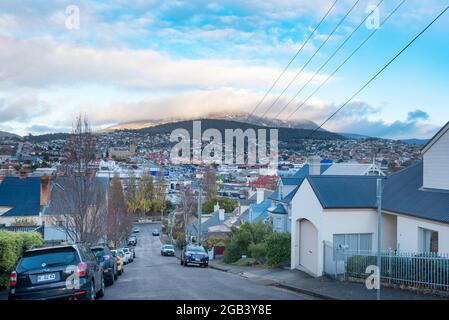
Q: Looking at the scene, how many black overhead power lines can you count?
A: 5